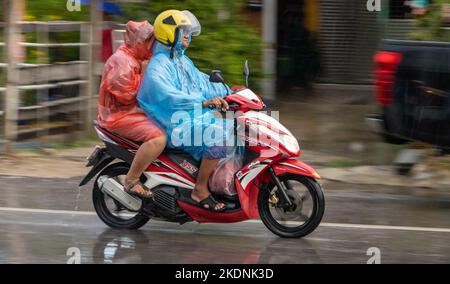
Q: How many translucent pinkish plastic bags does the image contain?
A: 1